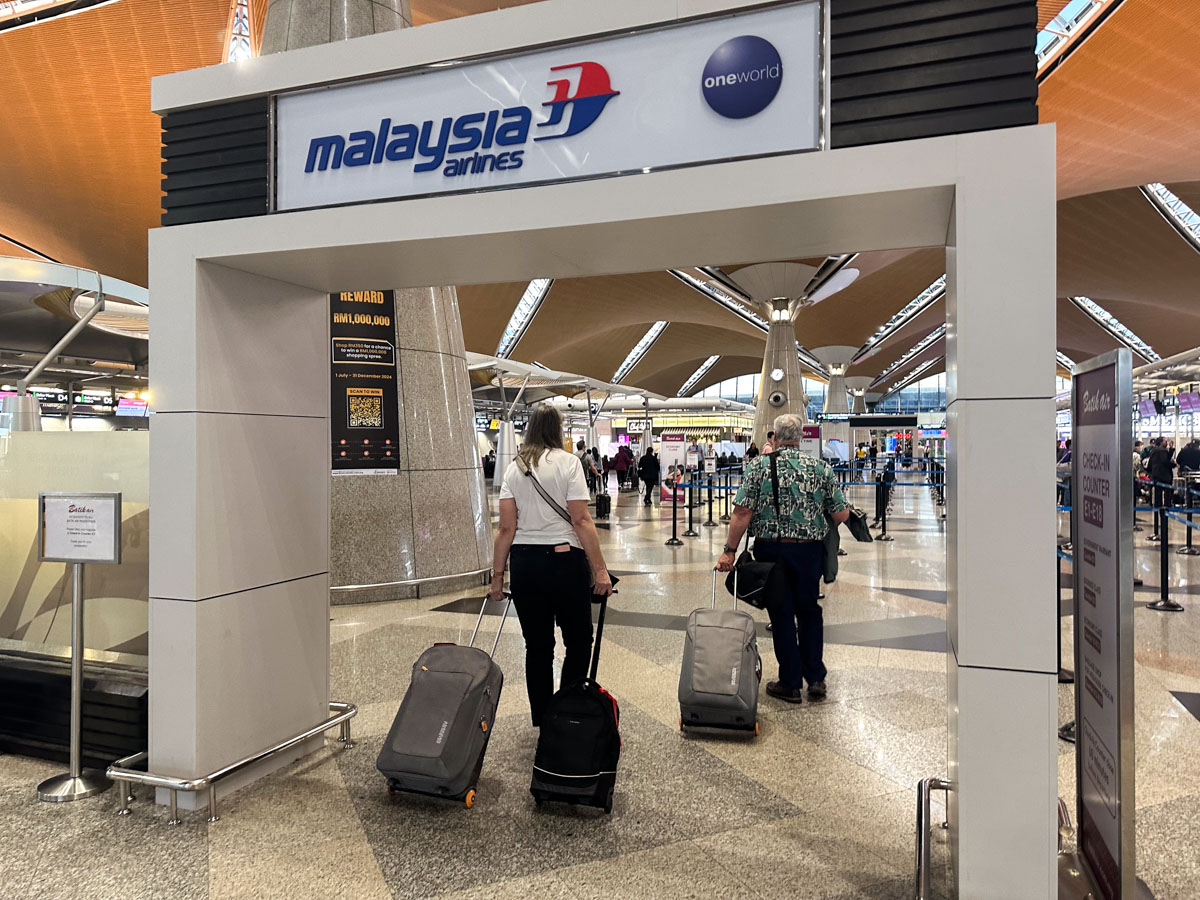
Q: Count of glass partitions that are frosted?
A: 1